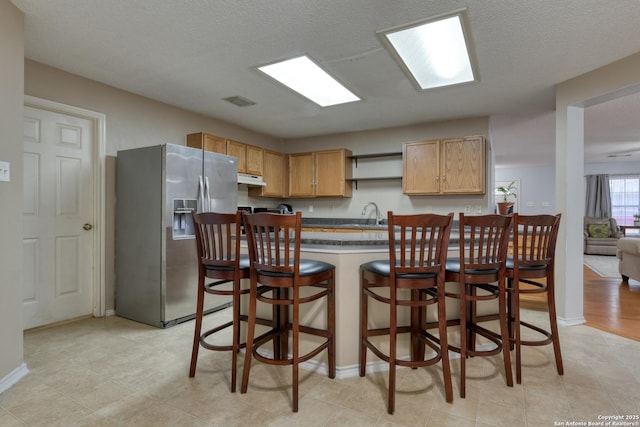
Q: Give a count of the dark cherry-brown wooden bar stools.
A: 5